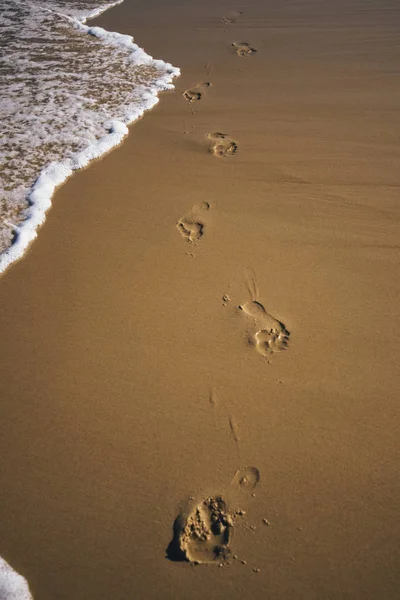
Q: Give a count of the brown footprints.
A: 7